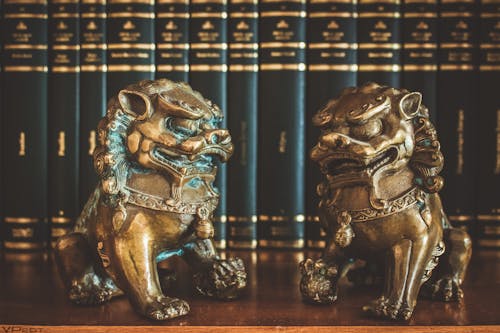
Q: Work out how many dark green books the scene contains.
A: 13